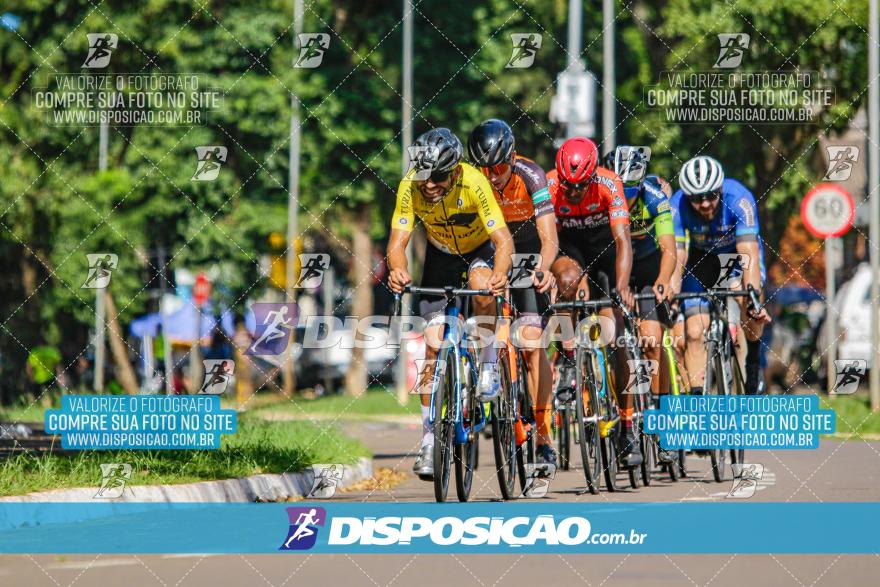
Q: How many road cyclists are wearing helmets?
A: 5